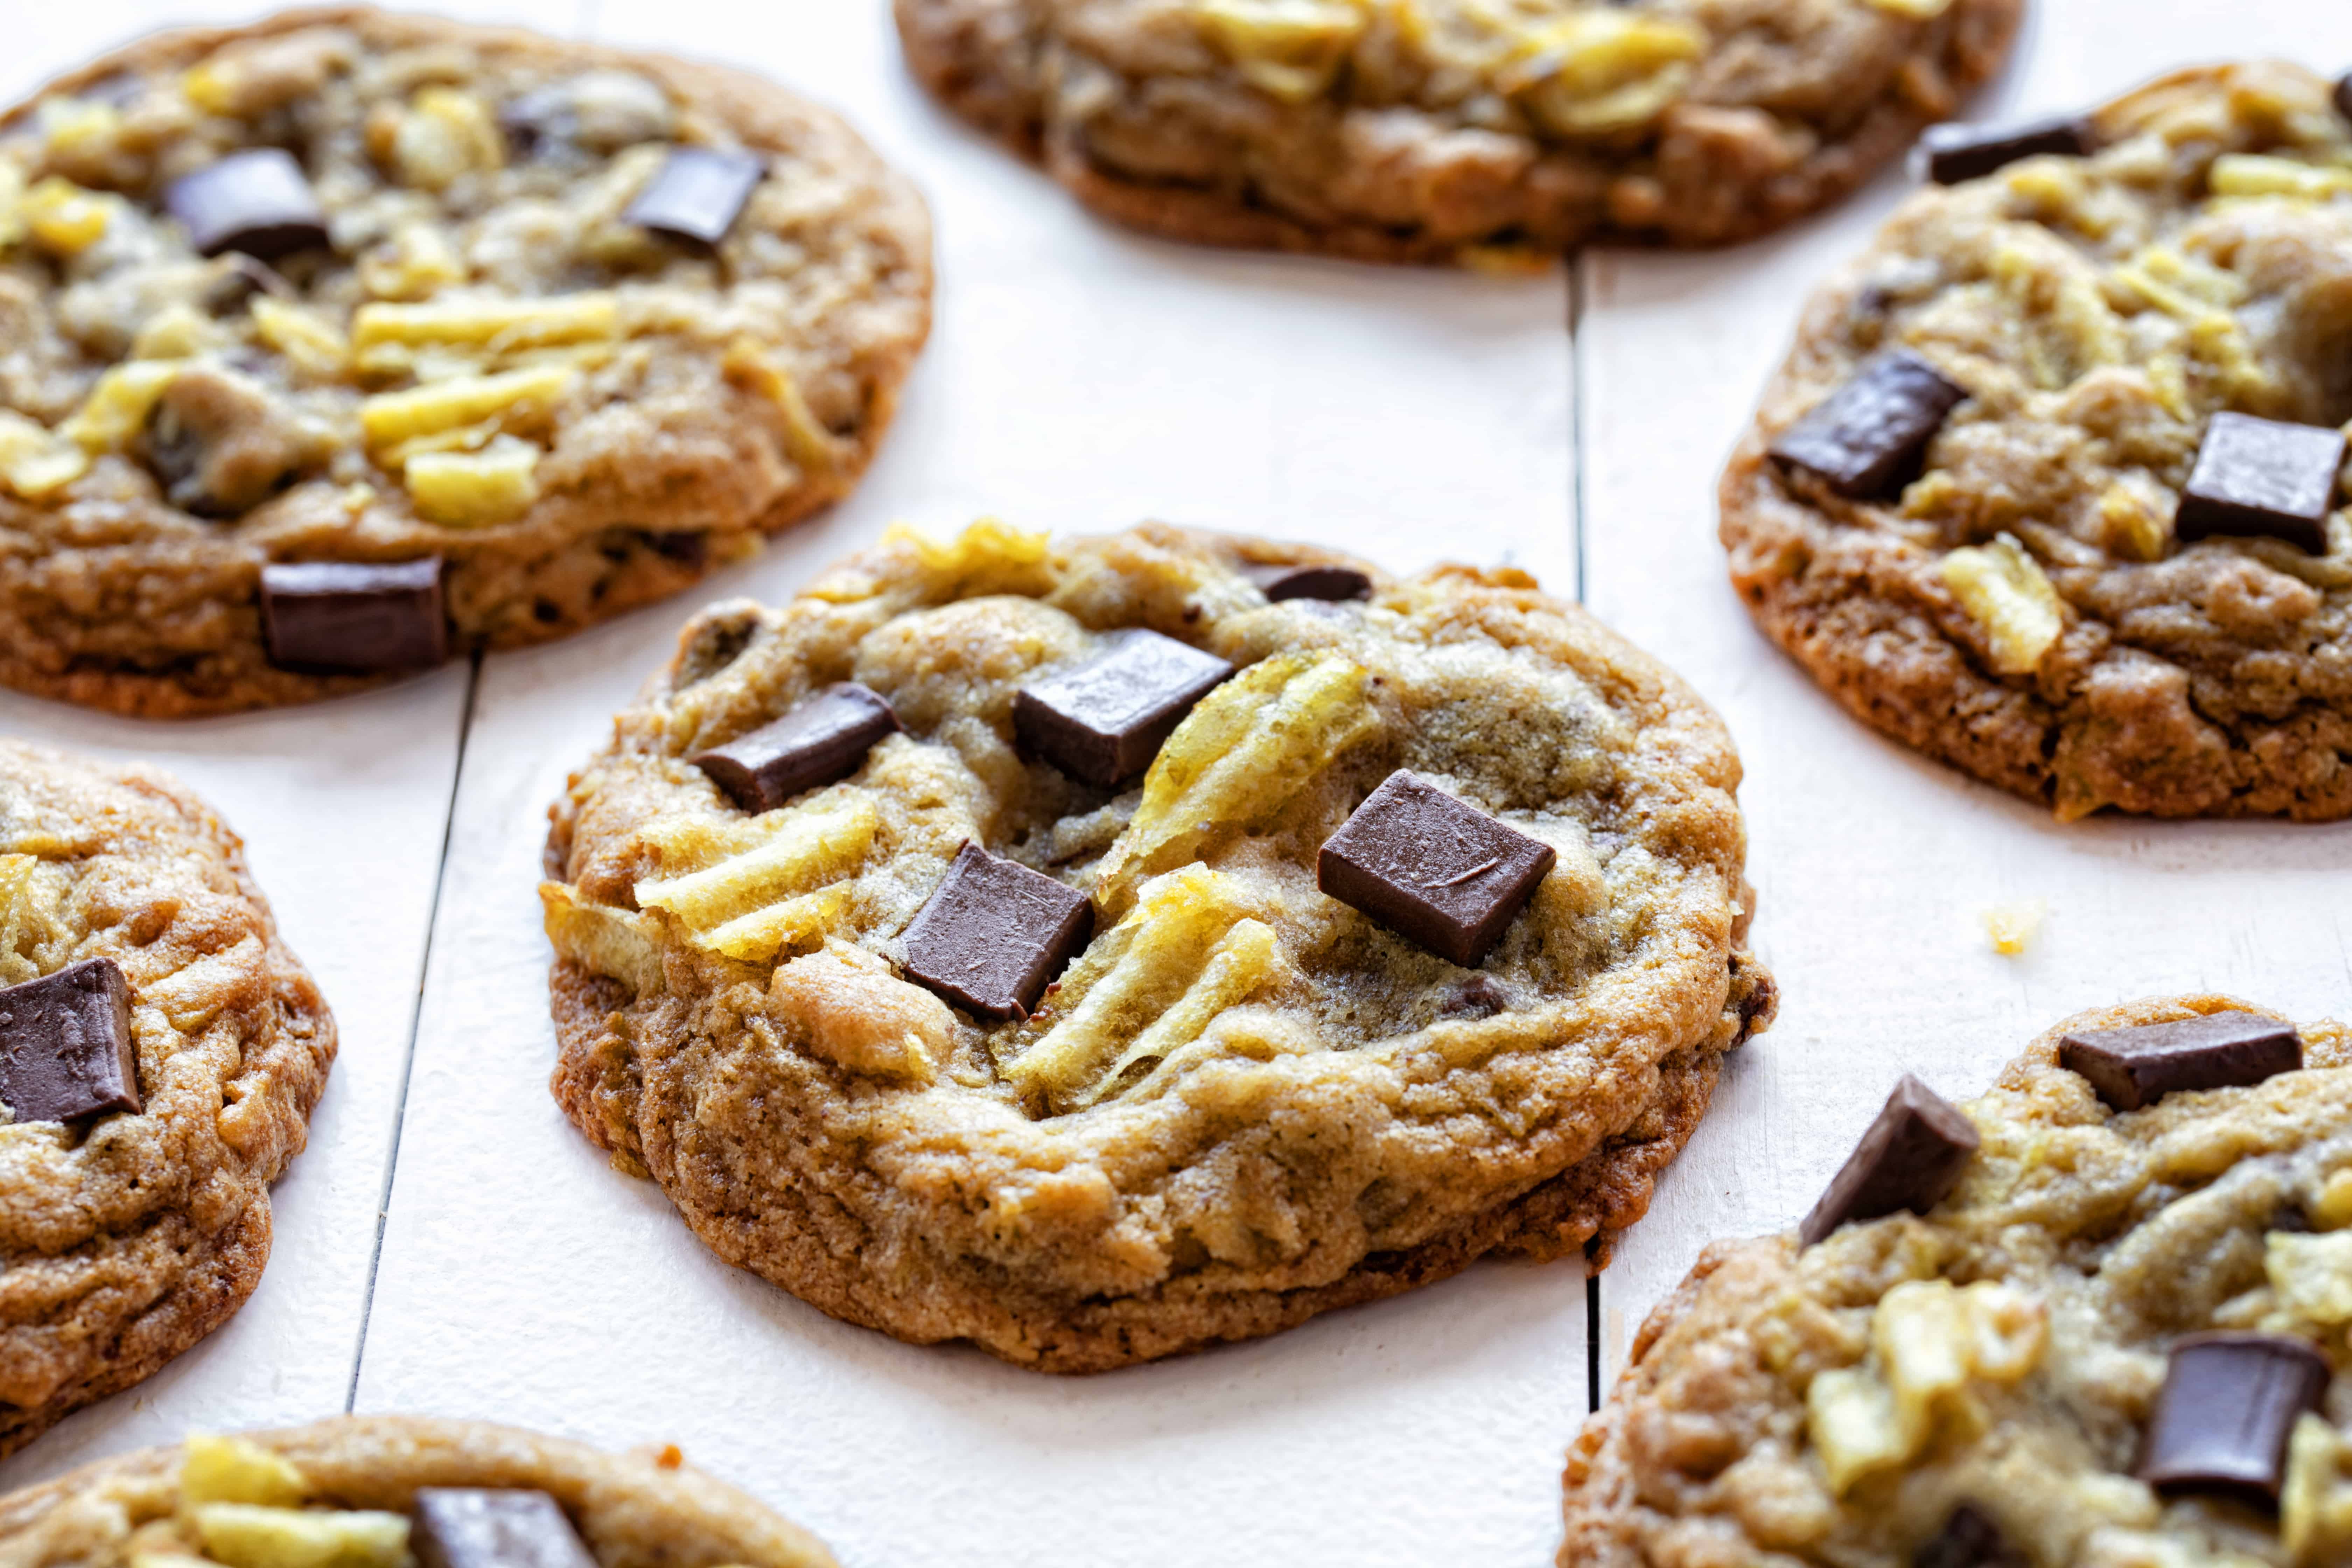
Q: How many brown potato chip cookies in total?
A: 7